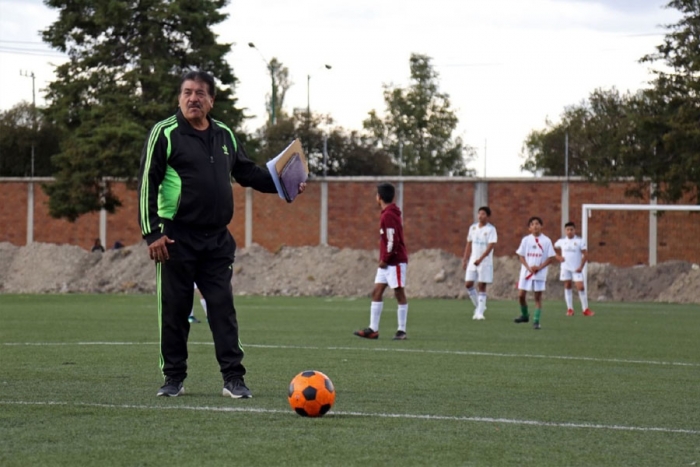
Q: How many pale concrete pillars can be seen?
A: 8